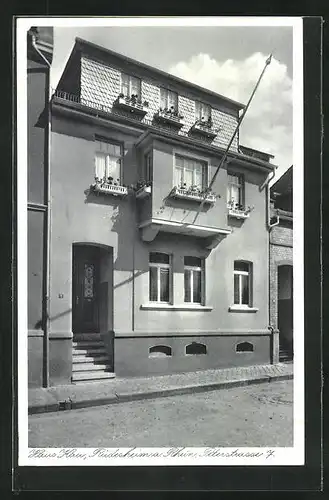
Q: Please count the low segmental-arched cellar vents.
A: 3